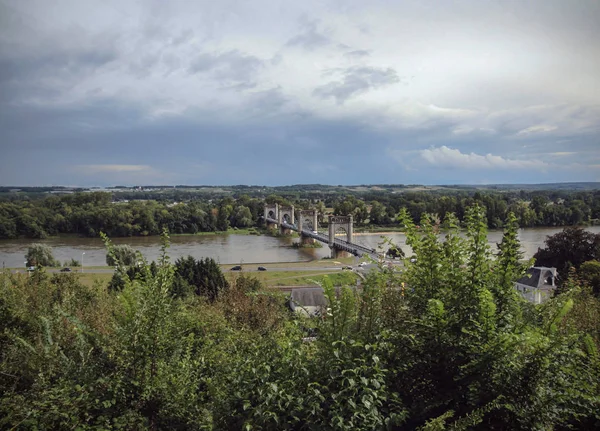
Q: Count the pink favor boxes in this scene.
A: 0